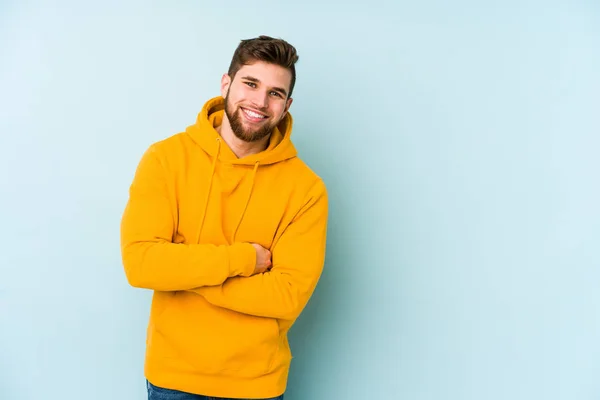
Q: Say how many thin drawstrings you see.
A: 2